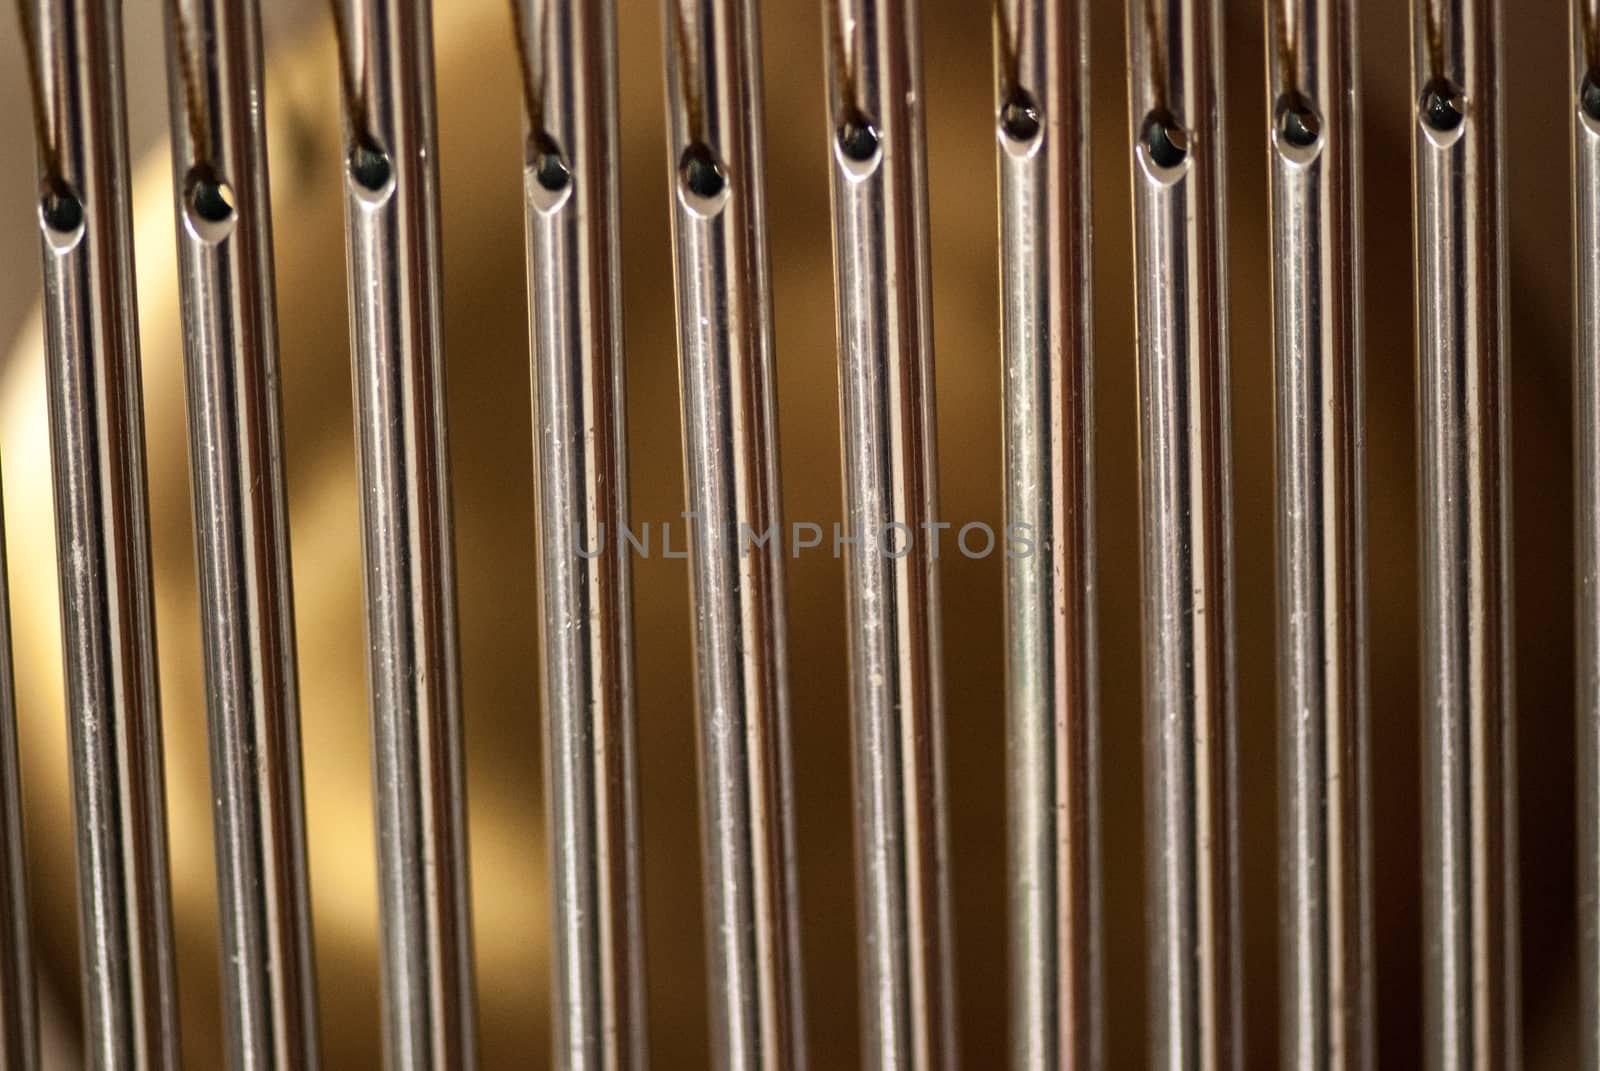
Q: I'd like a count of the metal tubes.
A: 12